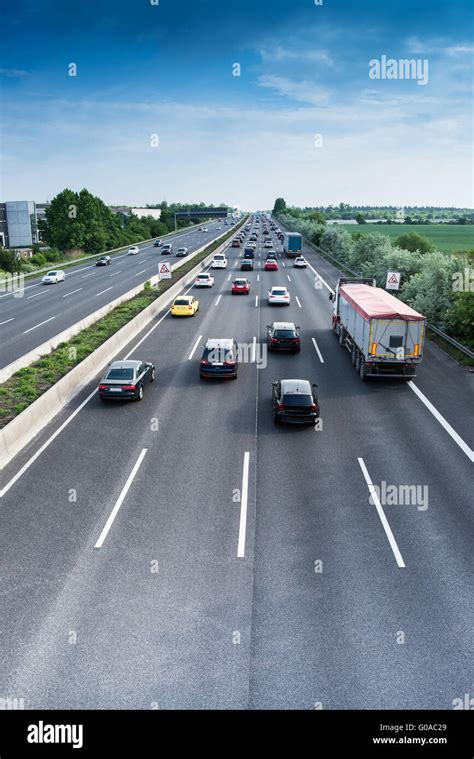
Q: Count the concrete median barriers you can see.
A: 2